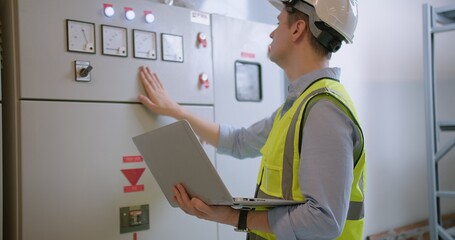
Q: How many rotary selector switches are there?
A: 1